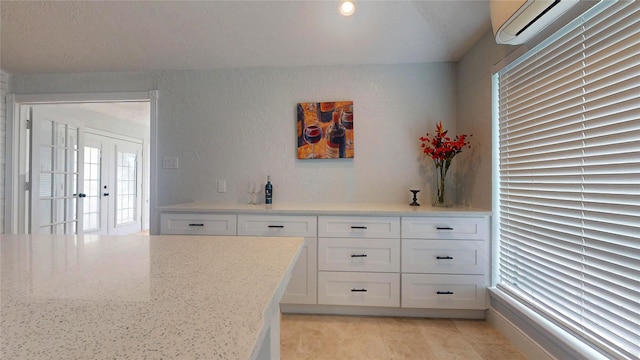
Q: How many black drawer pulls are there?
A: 8